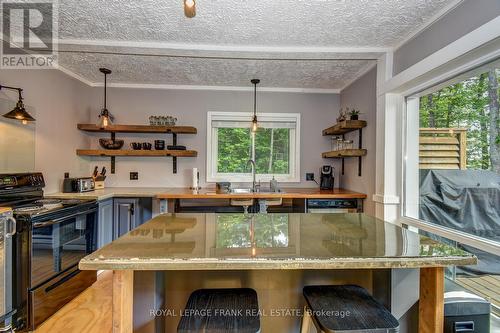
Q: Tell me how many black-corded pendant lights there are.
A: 2